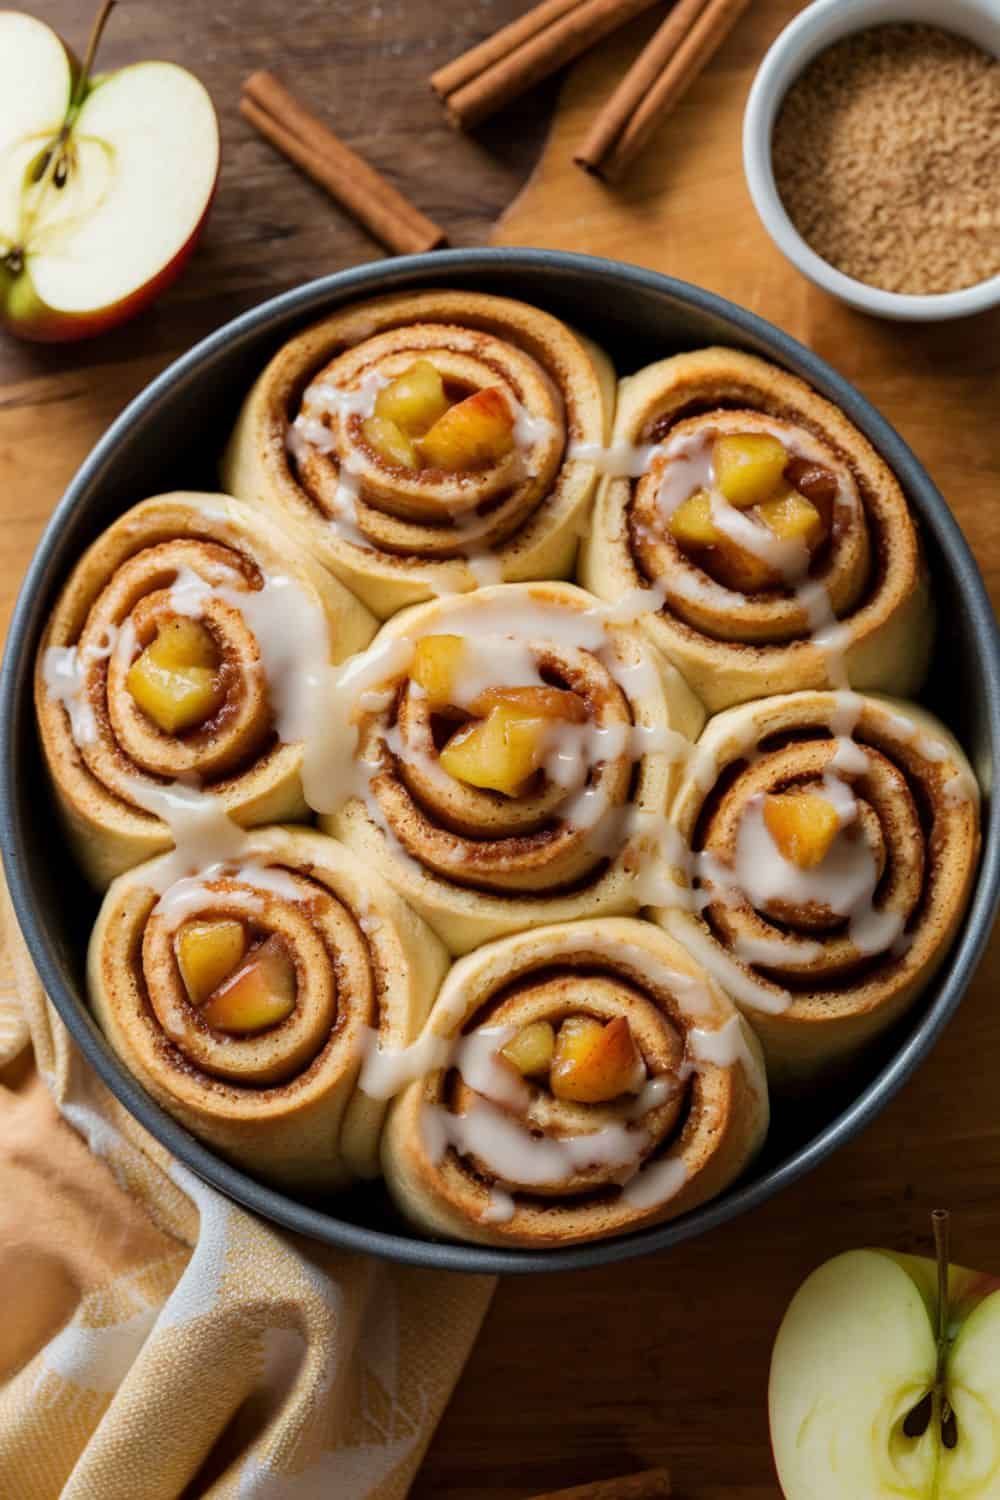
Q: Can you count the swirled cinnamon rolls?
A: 7